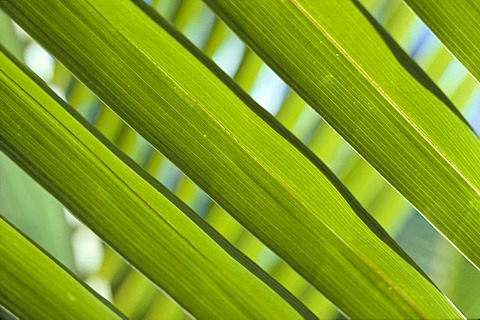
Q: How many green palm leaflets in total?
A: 5